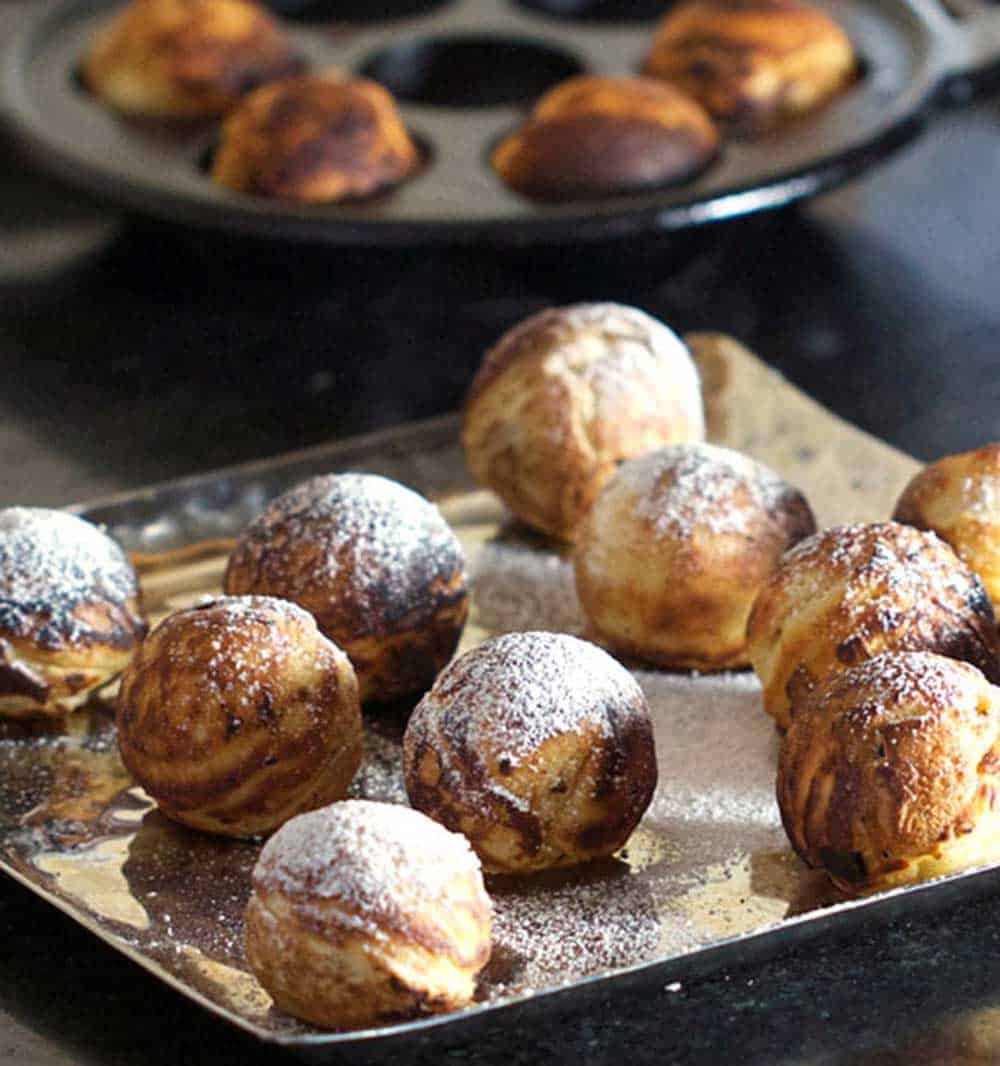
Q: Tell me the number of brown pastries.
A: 14